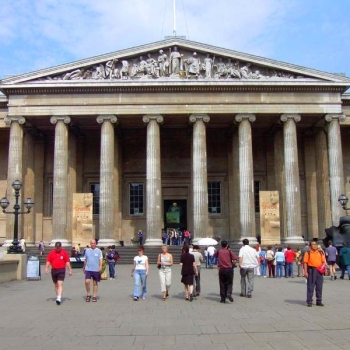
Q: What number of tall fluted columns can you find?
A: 8